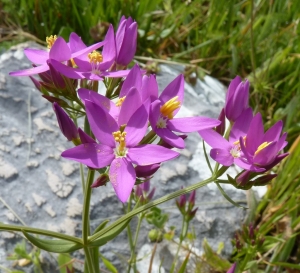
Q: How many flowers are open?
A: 7